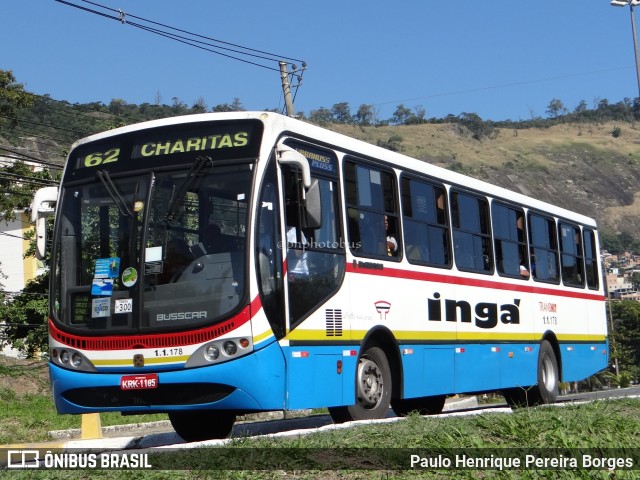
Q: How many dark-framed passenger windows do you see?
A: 7